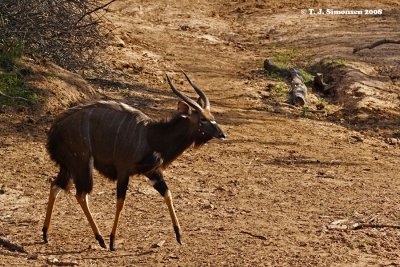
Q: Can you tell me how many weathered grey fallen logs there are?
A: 1